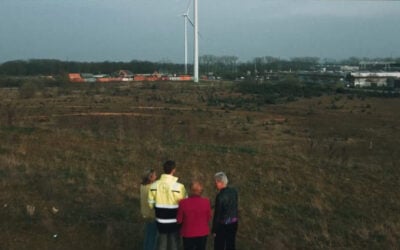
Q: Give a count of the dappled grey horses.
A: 0